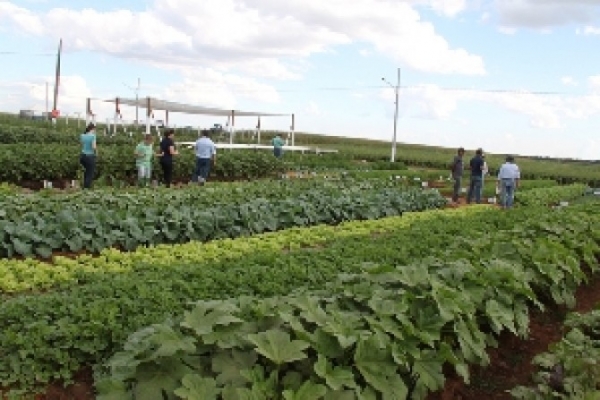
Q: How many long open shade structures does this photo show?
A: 1